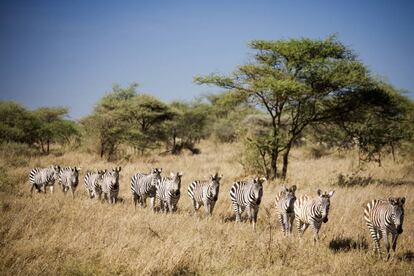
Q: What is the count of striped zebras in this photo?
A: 11